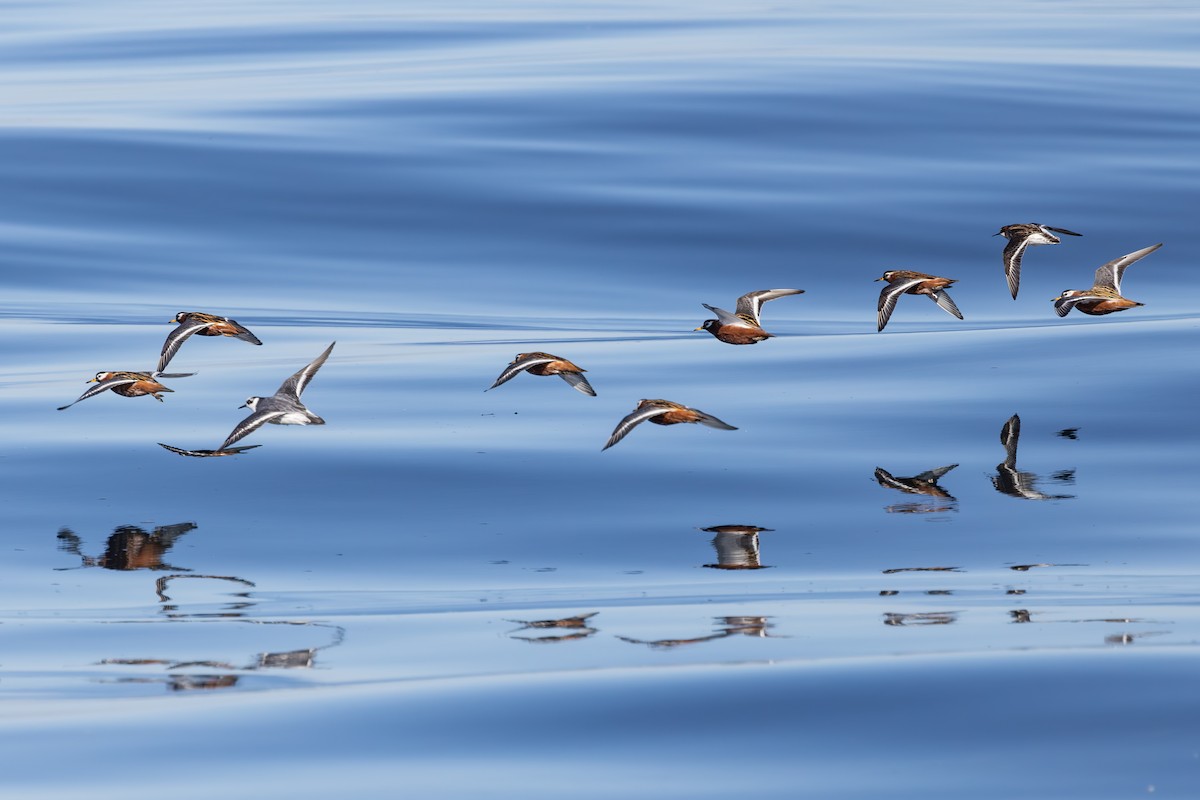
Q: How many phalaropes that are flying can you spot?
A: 9